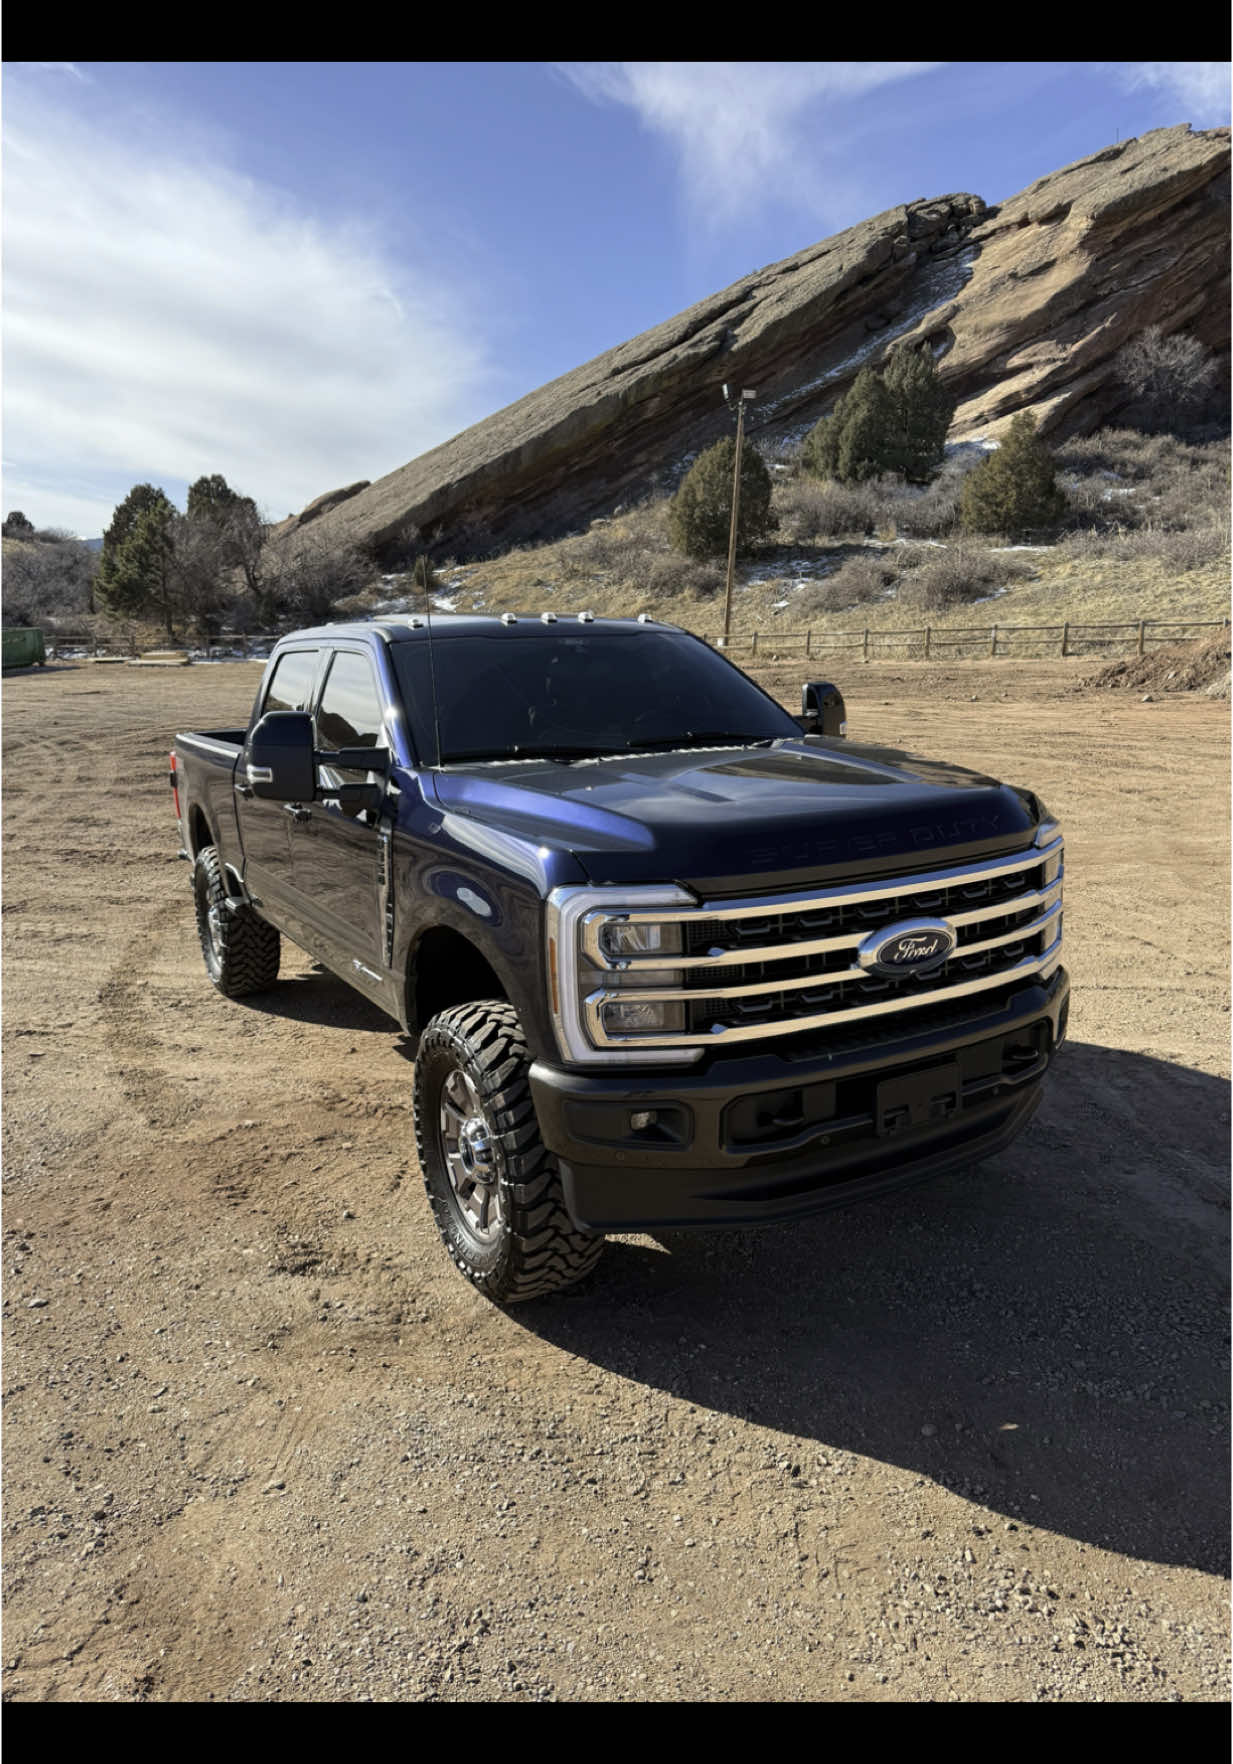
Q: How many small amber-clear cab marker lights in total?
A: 5